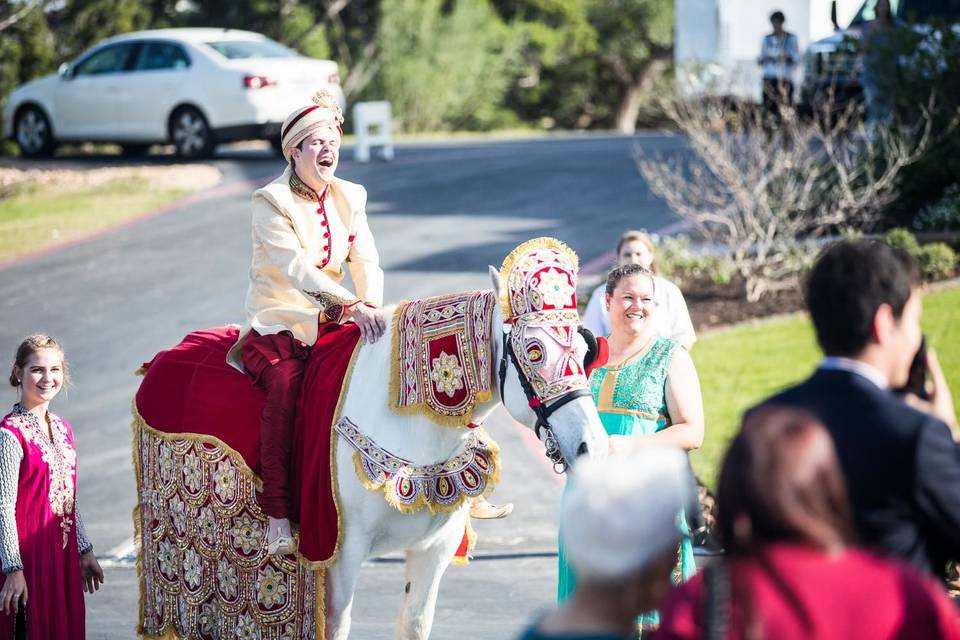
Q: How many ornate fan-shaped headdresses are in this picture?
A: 1